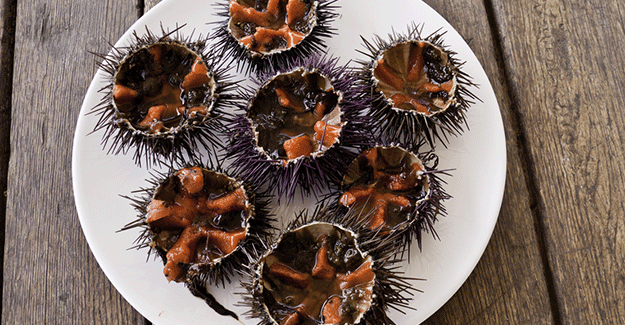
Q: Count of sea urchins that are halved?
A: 7